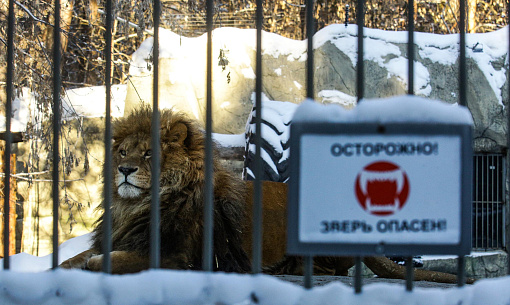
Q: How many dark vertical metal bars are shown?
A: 10